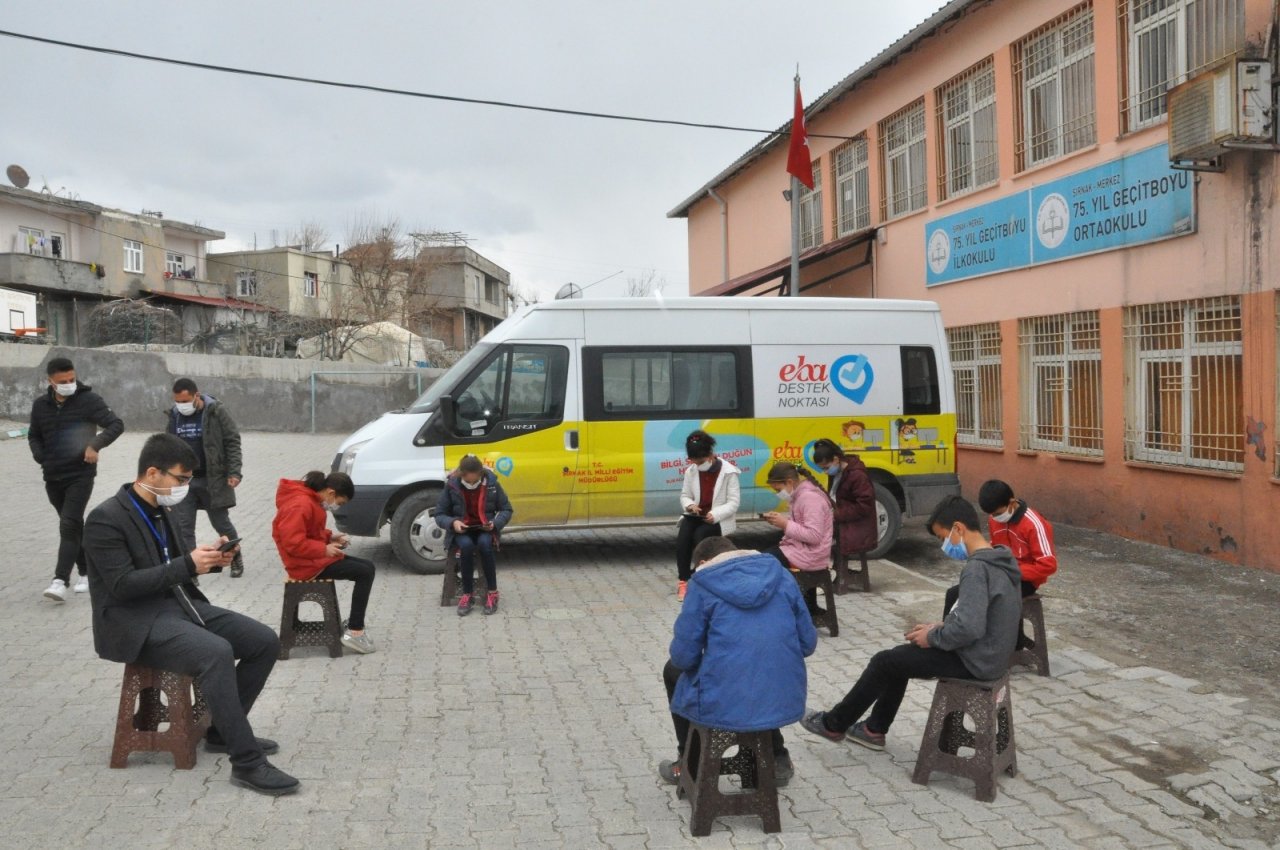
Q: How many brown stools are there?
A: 8